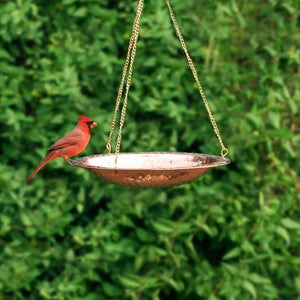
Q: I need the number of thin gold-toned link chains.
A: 3